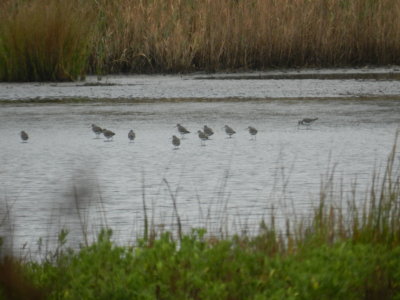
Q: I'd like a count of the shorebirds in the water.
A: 11